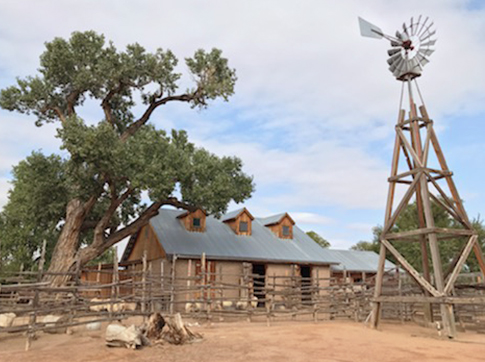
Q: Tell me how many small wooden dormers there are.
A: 3